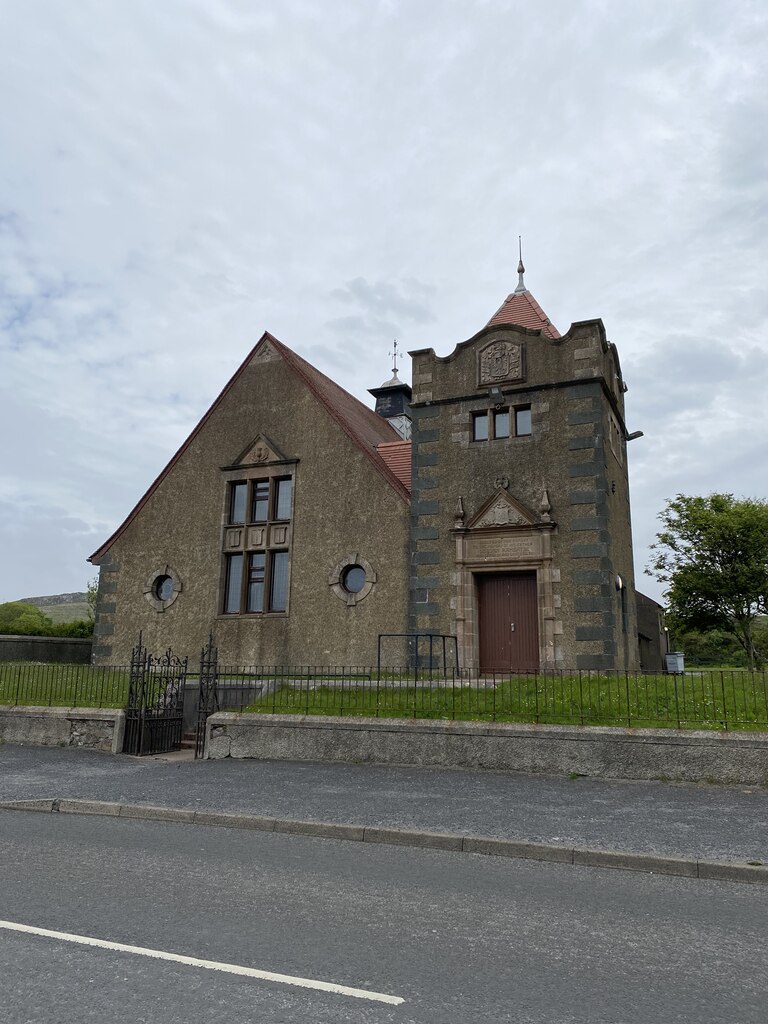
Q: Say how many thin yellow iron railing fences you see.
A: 0